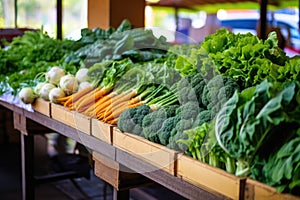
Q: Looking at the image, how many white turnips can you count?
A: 8